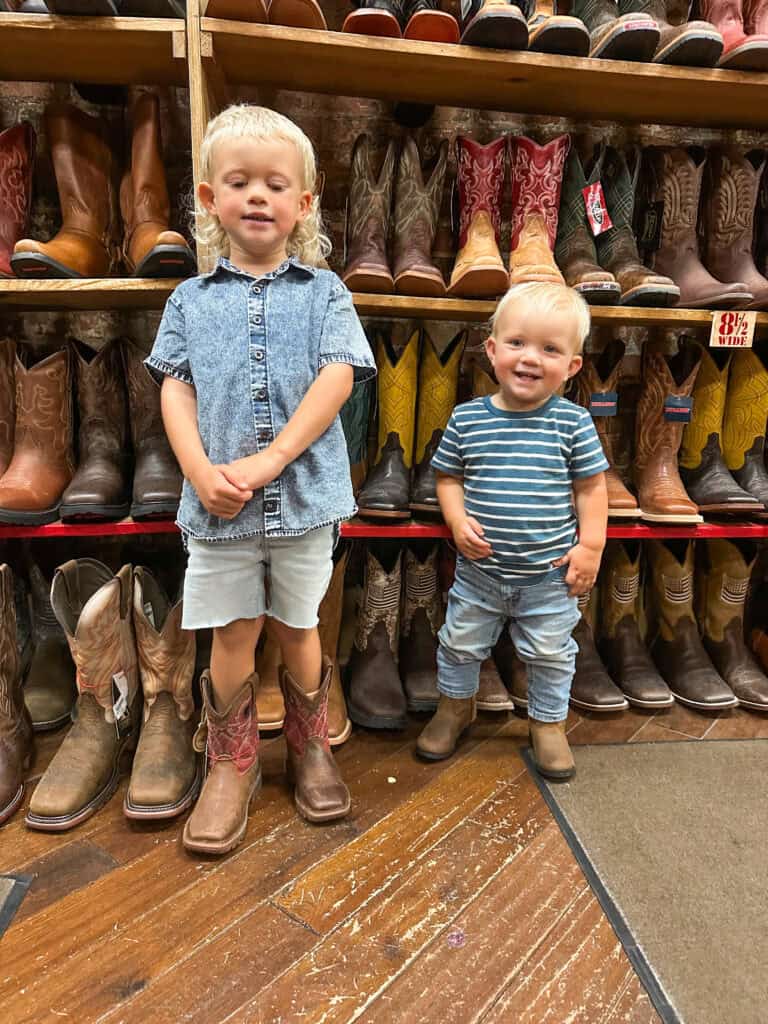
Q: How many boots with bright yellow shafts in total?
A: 4